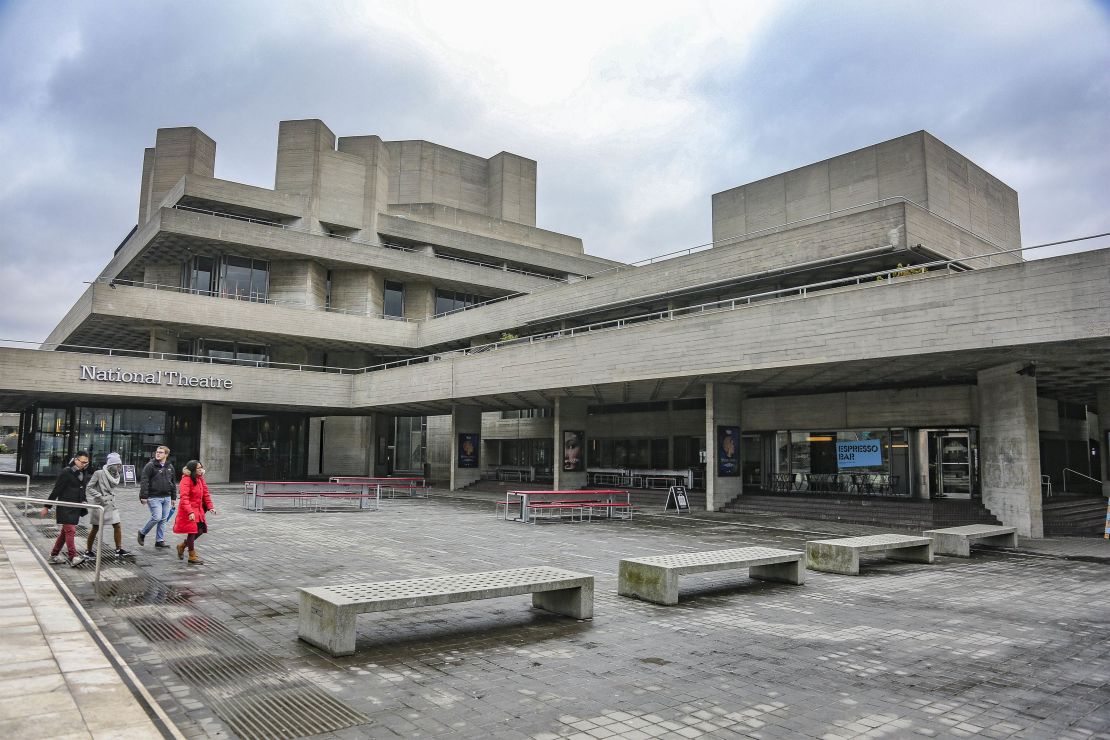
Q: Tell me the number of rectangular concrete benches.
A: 4